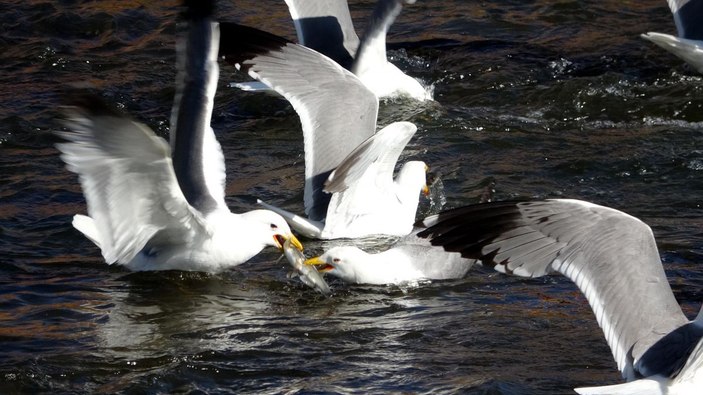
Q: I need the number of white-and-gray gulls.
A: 6